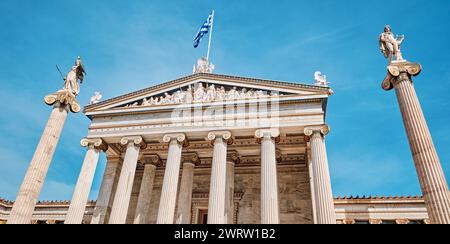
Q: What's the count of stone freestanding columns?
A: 2